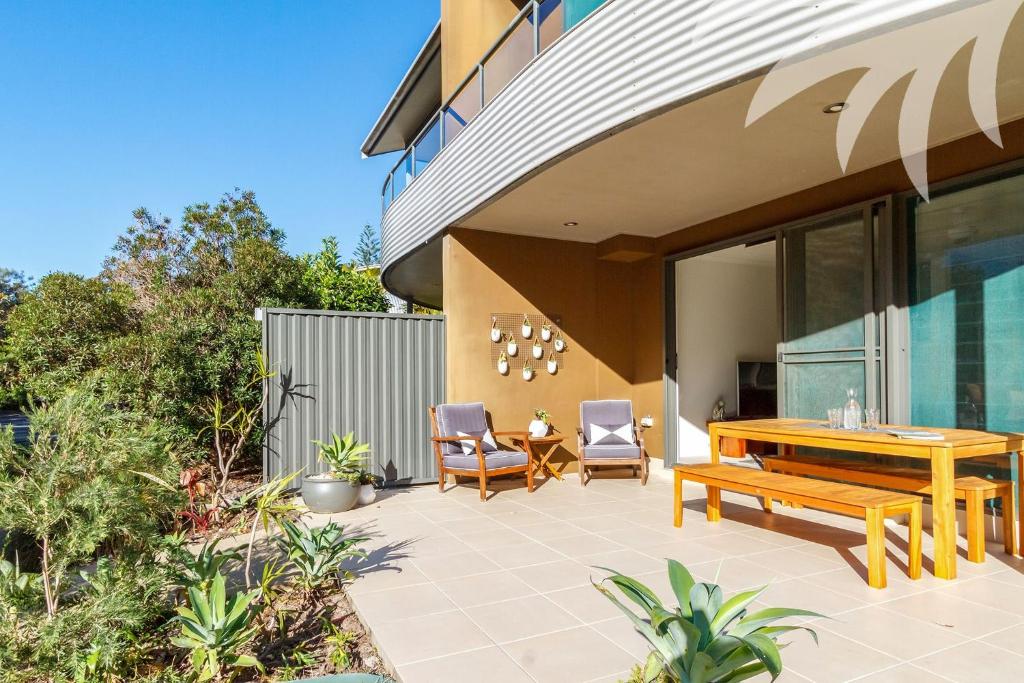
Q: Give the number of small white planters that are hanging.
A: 9